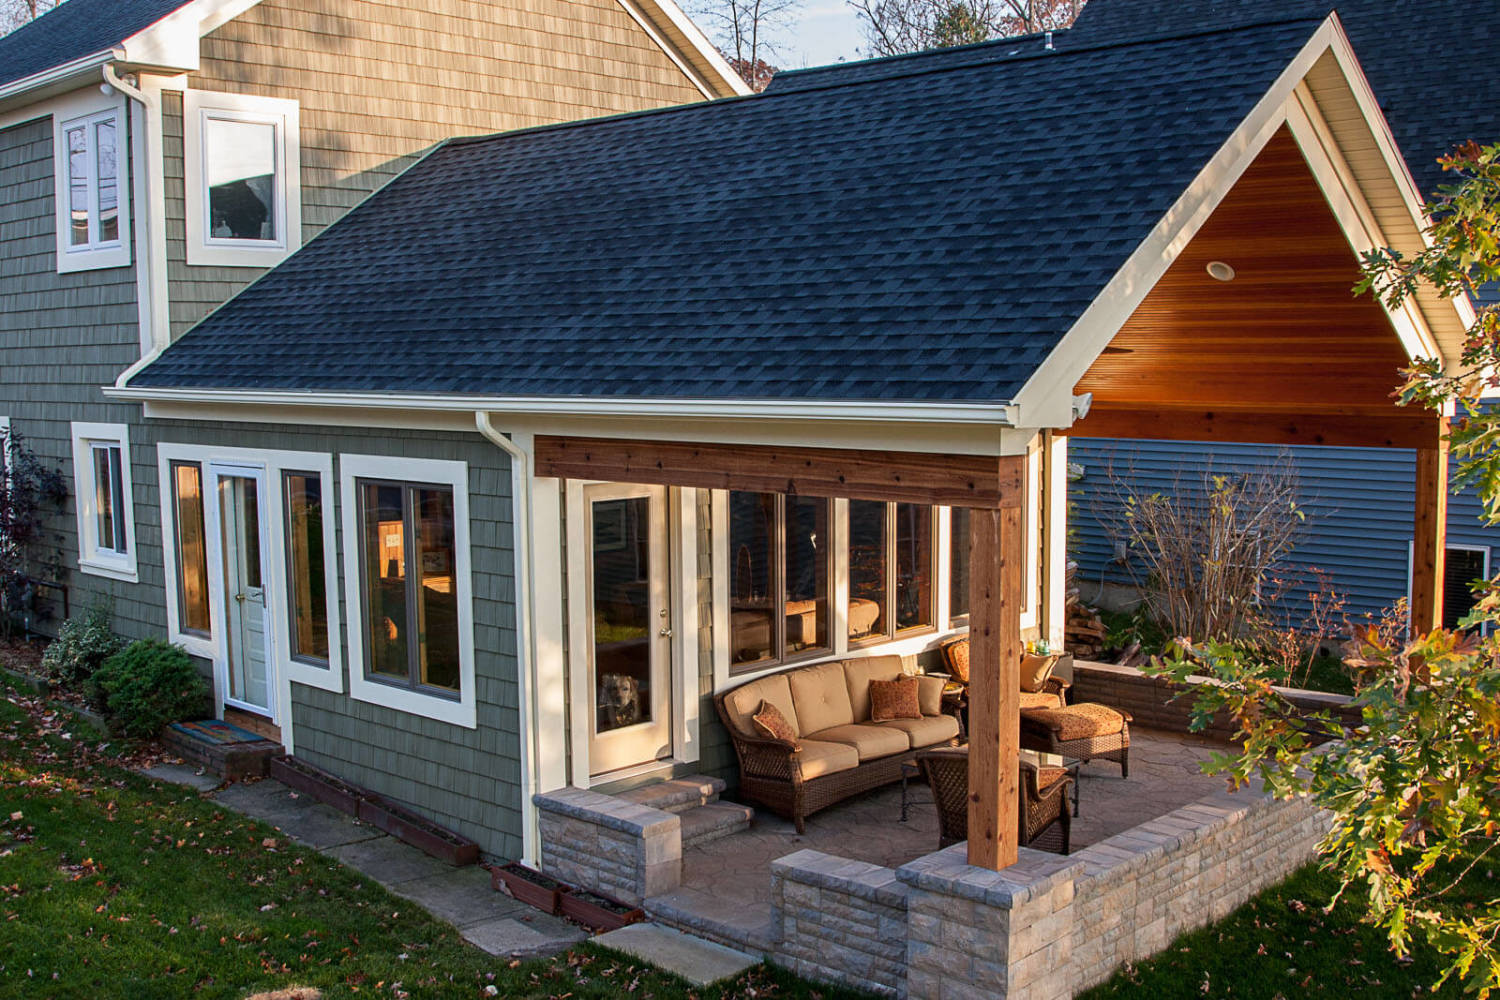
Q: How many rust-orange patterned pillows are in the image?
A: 2